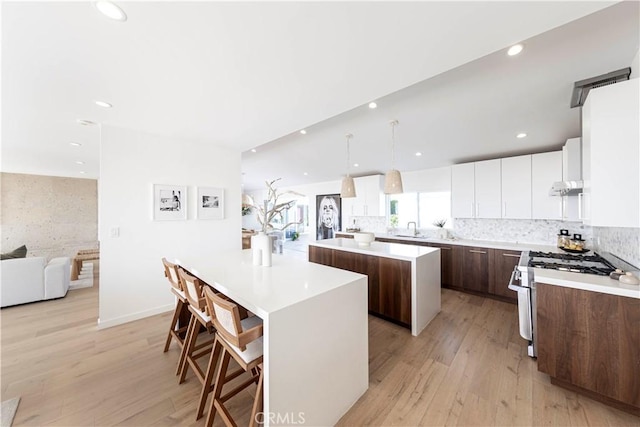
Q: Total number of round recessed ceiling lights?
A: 13